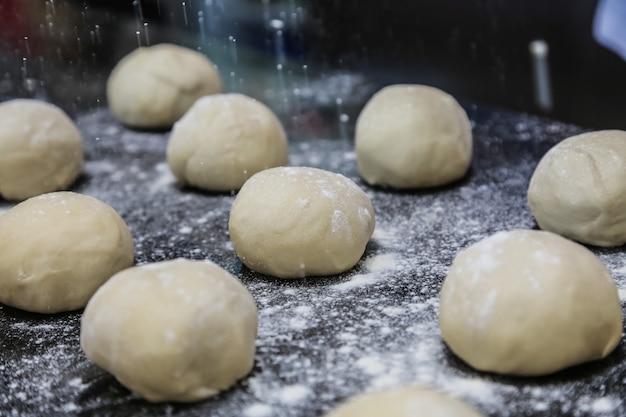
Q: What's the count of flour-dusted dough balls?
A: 10